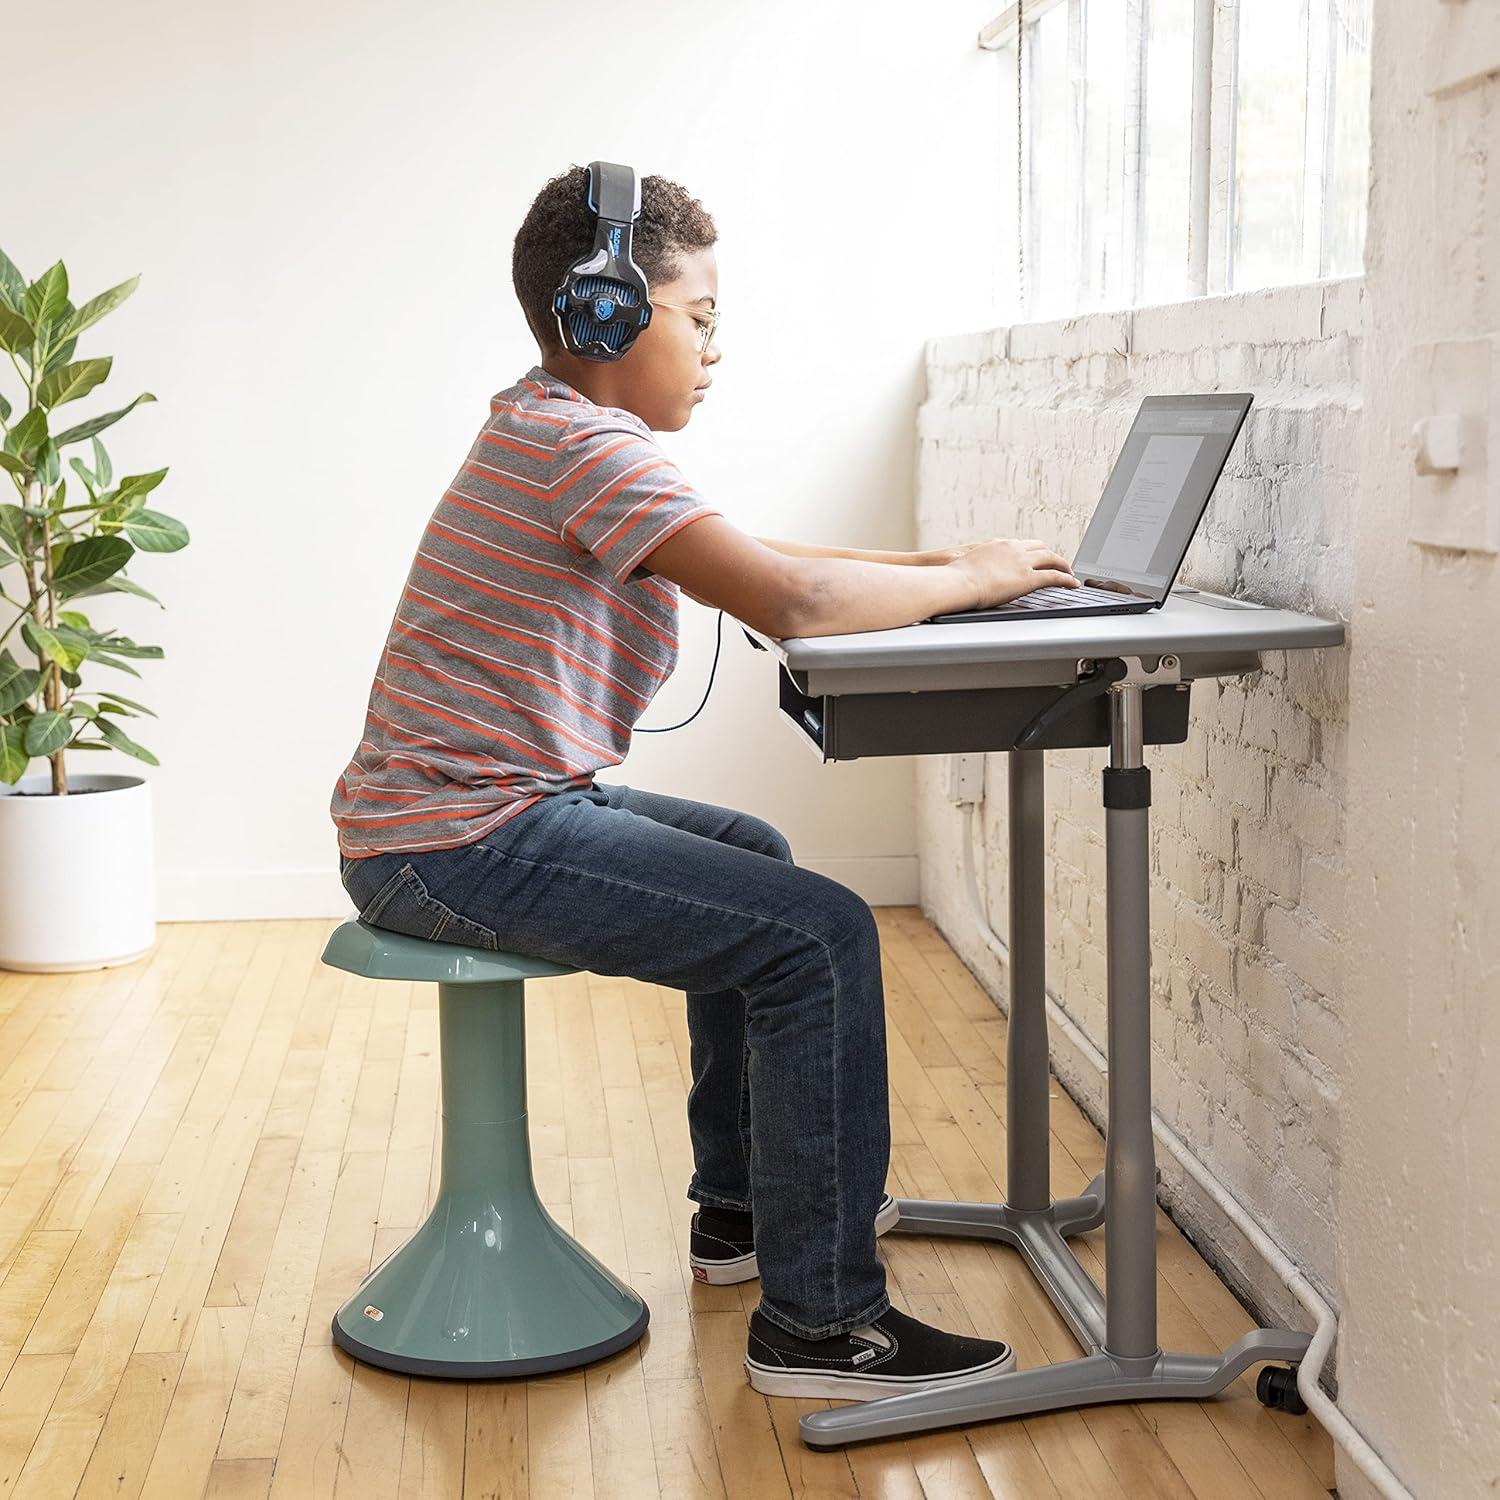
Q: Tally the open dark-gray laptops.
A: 1